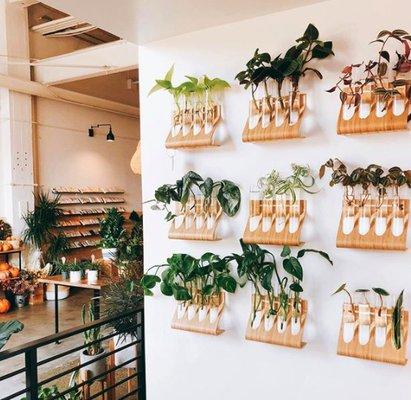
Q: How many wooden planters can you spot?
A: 9